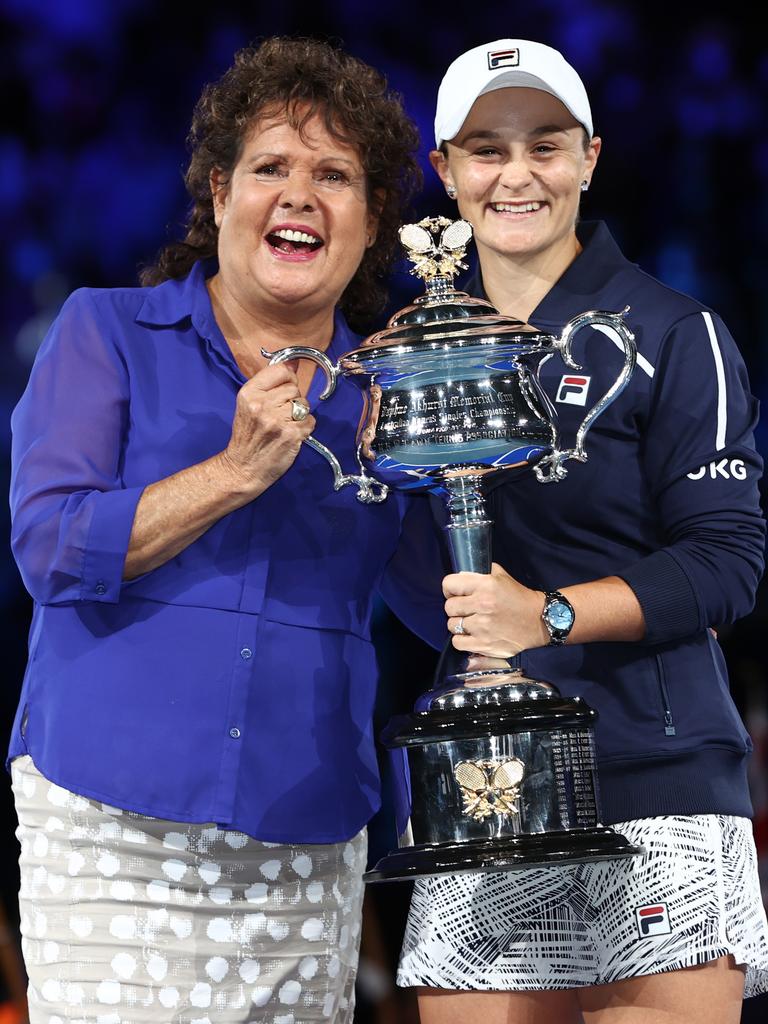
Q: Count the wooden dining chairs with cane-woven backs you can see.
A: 0